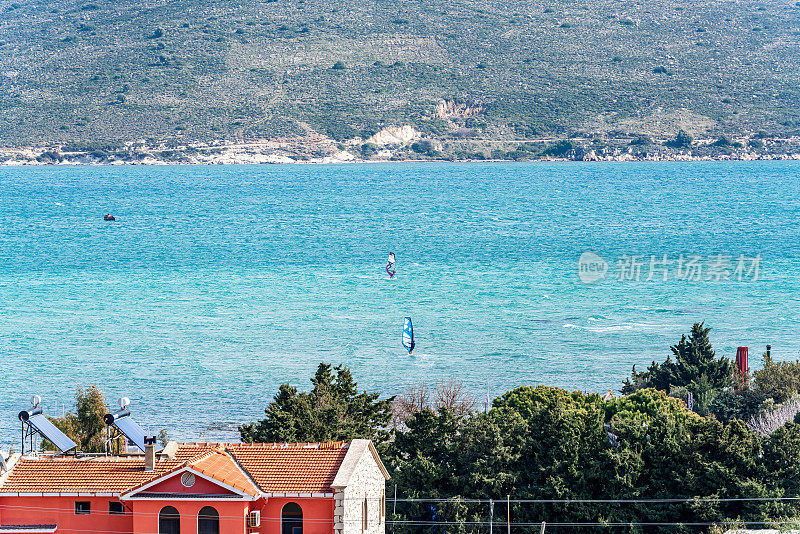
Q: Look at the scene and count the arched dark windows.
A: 3